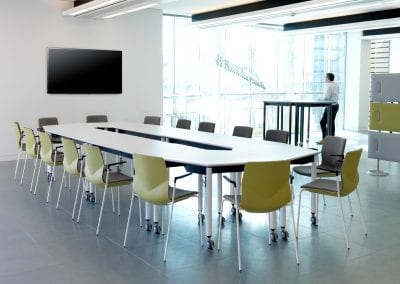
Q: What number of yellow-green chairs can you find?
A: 8